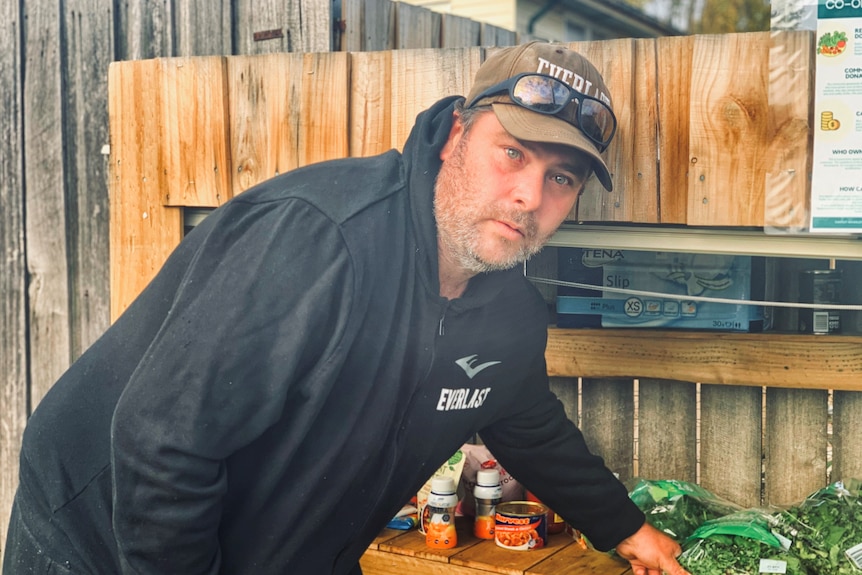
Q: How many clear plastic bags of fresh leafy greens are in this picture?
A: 3